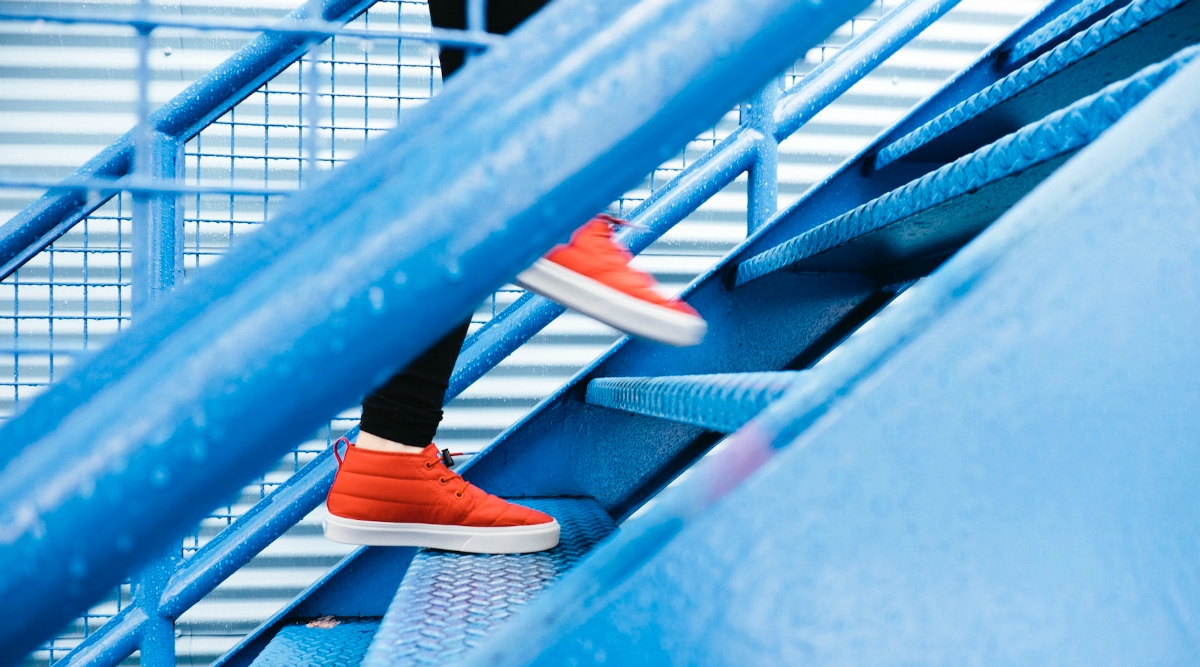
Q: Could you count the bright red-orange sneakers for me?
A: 2